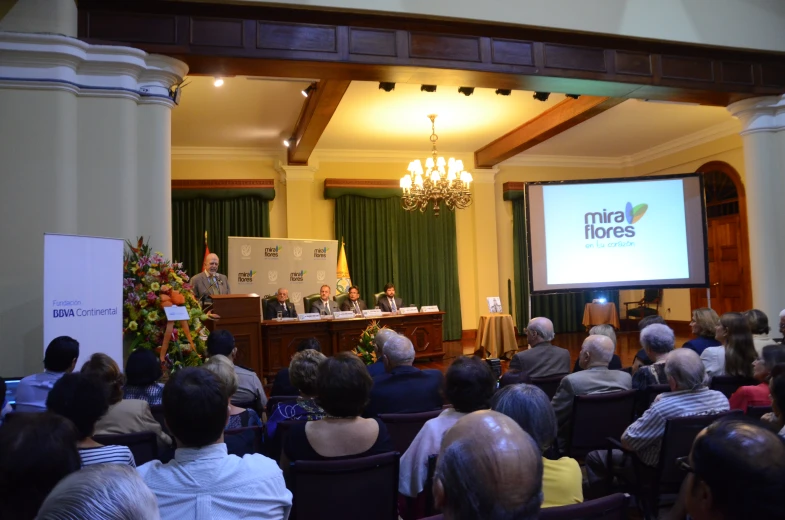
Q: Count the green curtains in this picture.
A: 3